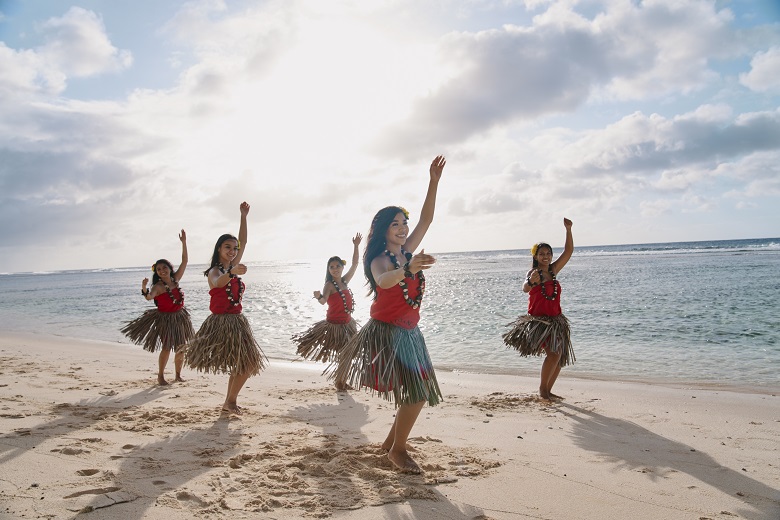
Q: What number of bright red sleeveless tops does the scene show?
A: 5